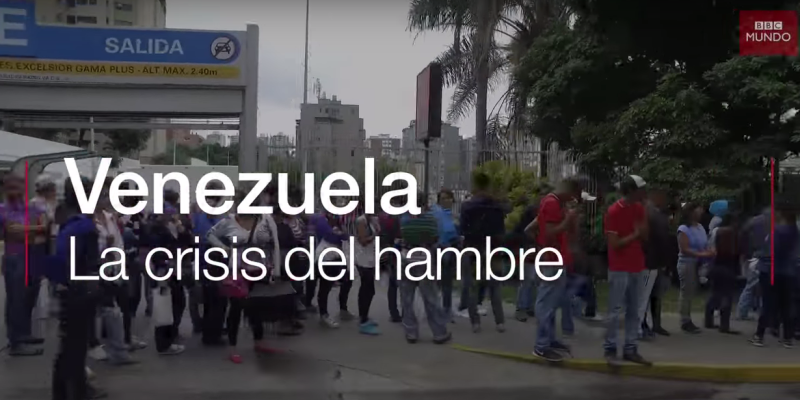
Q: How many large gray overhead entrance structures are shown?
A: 1